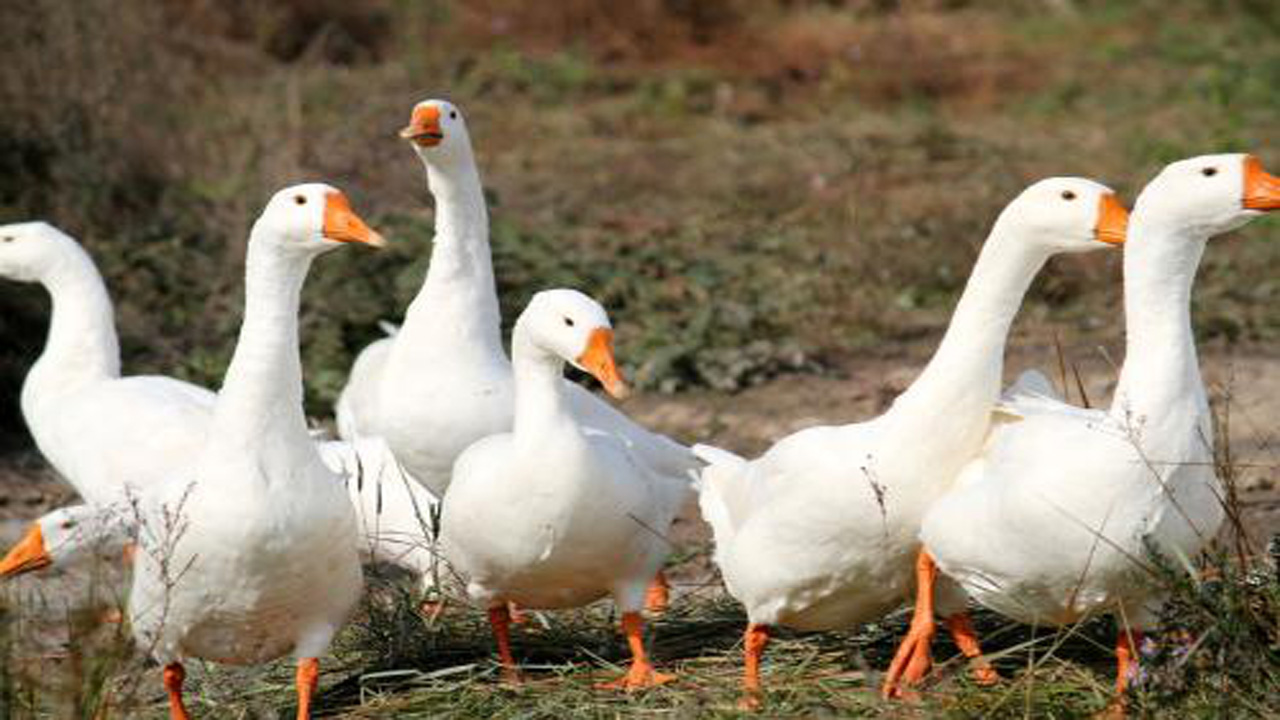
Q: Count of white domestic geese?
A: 7